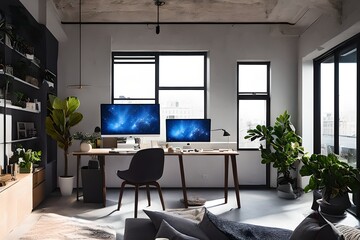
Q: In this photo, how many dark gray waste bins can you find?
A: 1